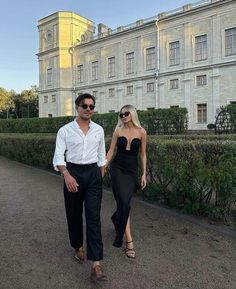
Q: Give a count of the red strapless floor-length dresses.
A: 0